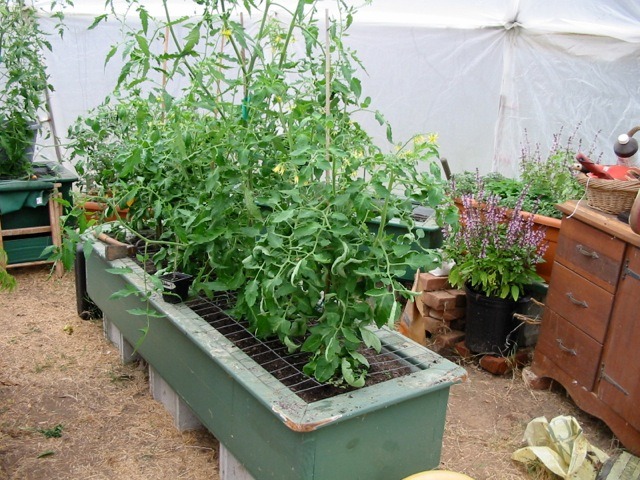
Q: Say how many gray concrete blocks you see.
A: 3